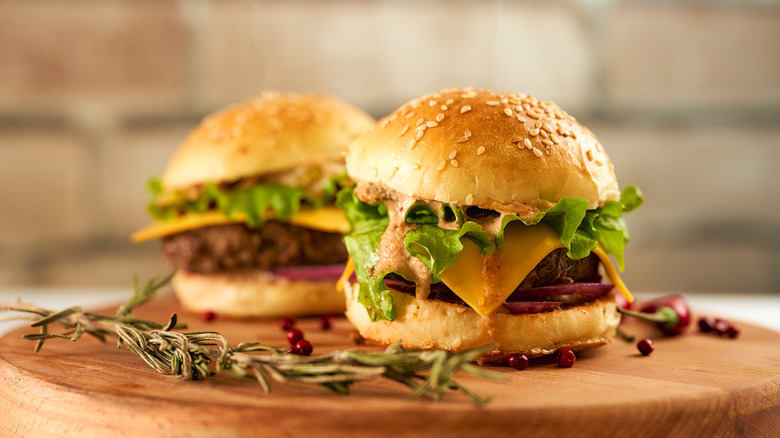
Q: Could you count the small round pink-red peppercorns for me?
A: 12